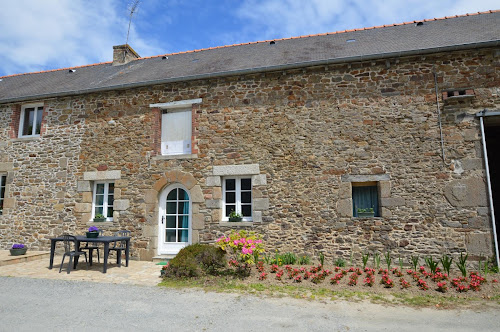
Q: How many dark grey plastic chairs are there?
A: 3